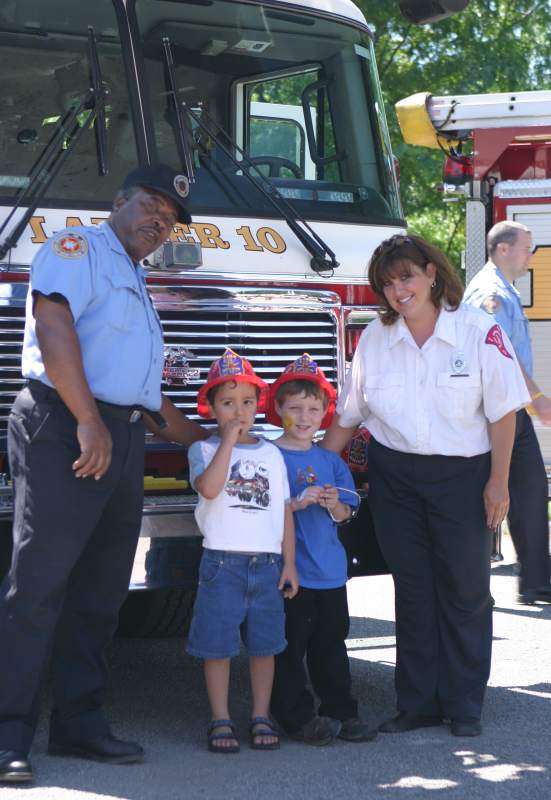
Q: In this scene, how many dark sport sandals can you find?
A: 2